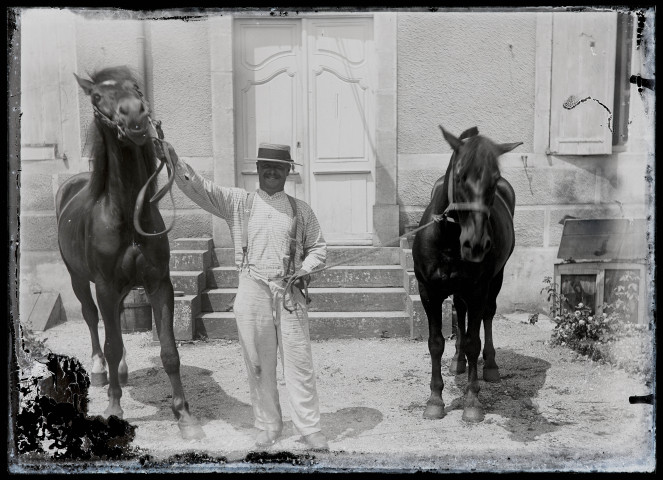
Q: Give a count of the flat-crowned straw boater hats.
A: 1